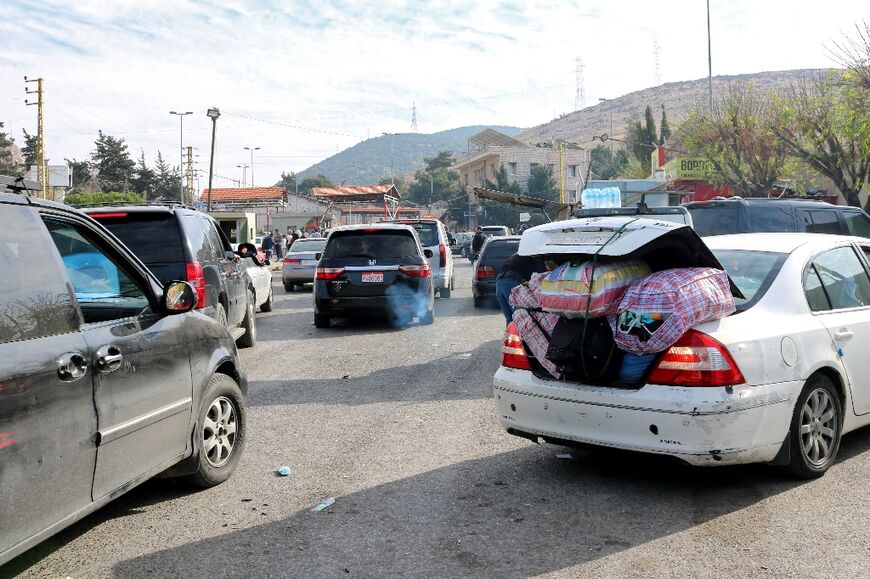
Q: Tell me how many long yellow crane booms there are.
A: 0